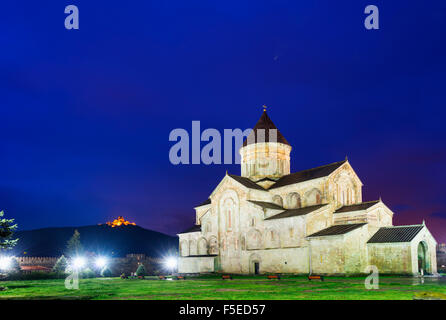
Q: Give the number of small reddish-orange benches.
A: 6